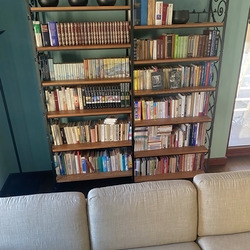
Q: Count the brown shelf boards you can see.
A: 12